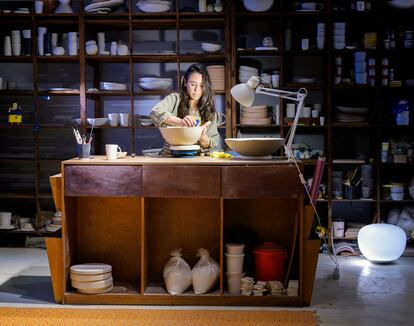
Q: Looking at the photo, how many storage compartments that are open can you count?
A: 3